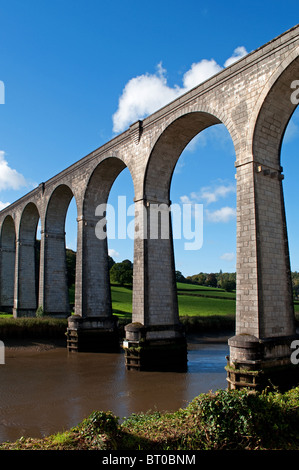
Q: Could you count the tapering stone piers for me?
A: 6